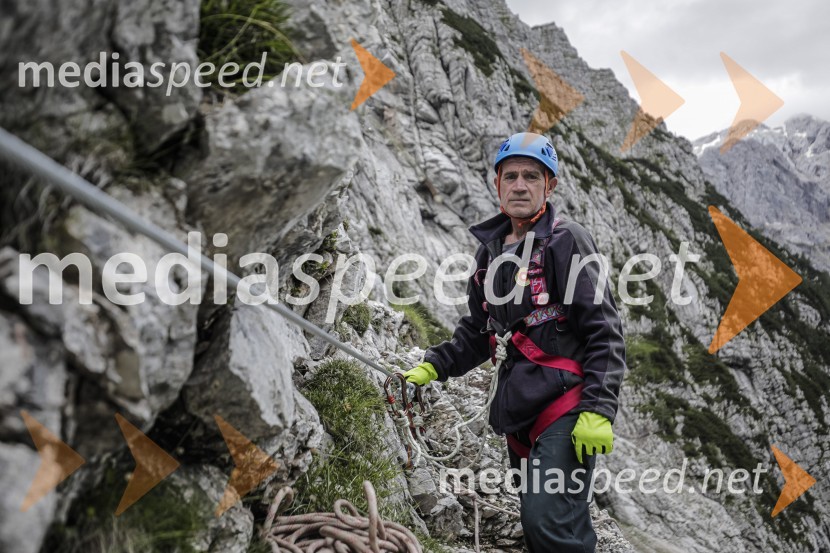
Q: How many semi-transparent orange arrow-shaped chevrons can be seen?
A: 9